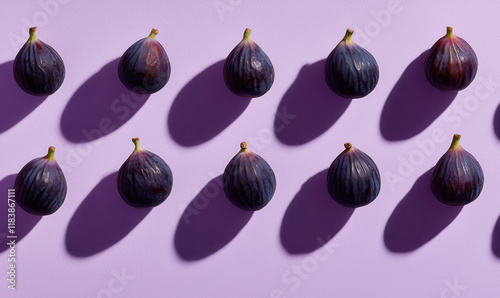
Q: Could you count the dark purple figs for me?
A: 10